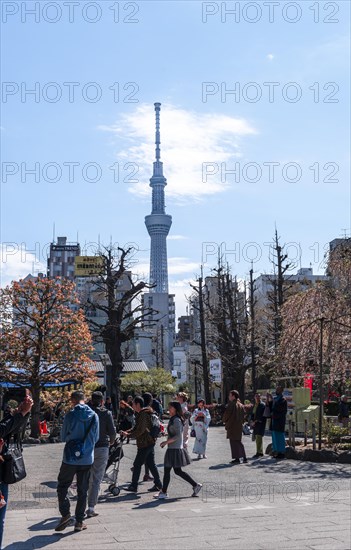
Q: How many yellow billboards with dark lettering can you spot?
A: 1